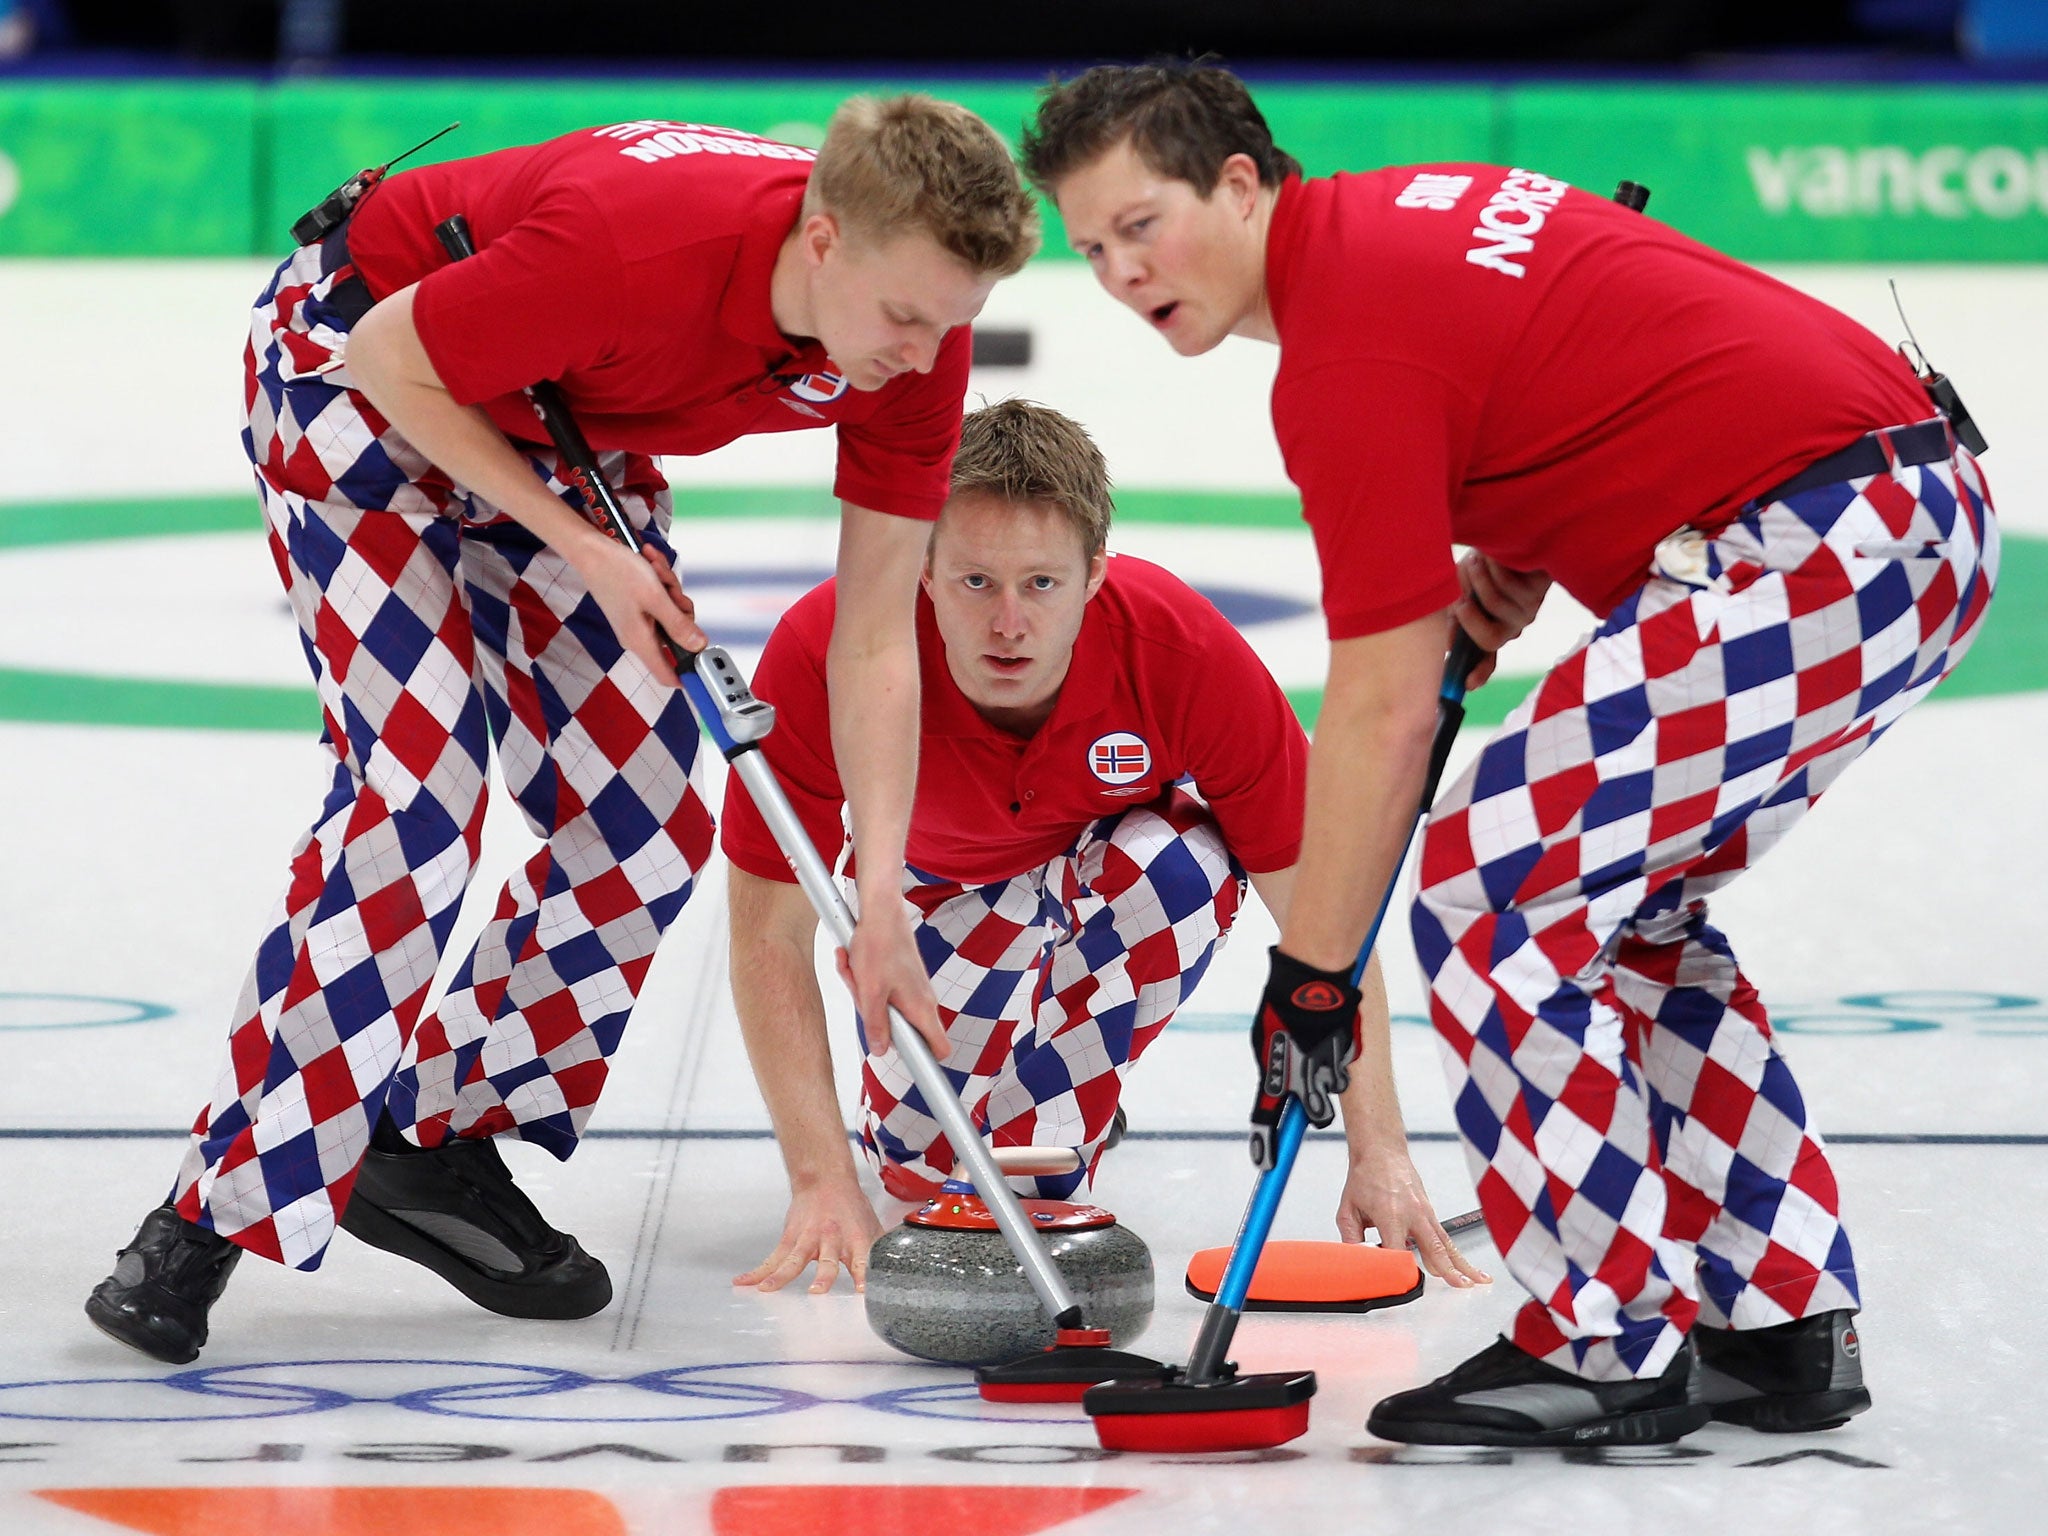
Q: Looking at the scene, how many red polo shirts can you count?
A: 3